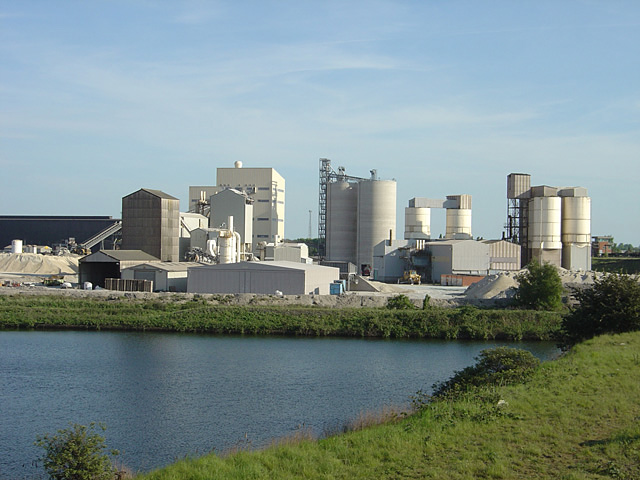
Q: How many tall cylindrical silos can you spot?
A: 6